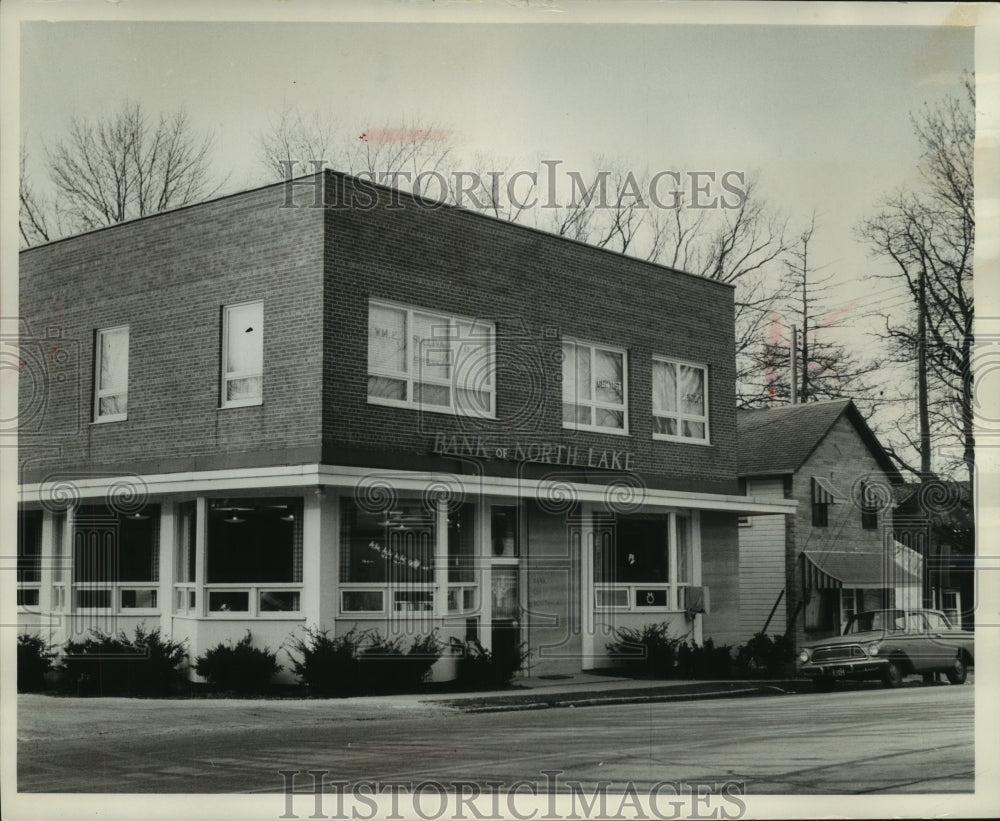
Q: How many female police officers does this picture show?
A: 0